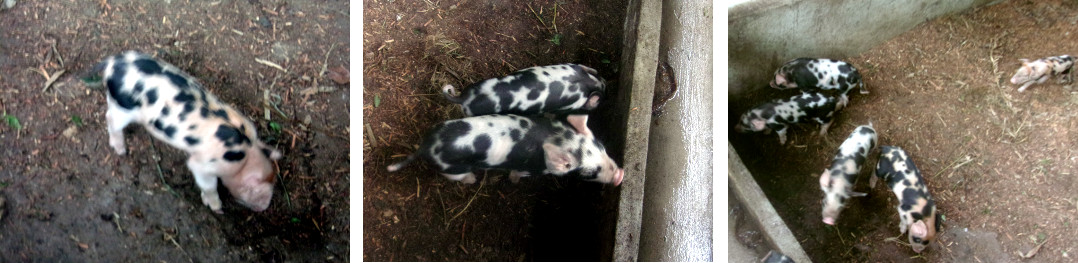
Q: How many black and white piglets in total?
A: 8